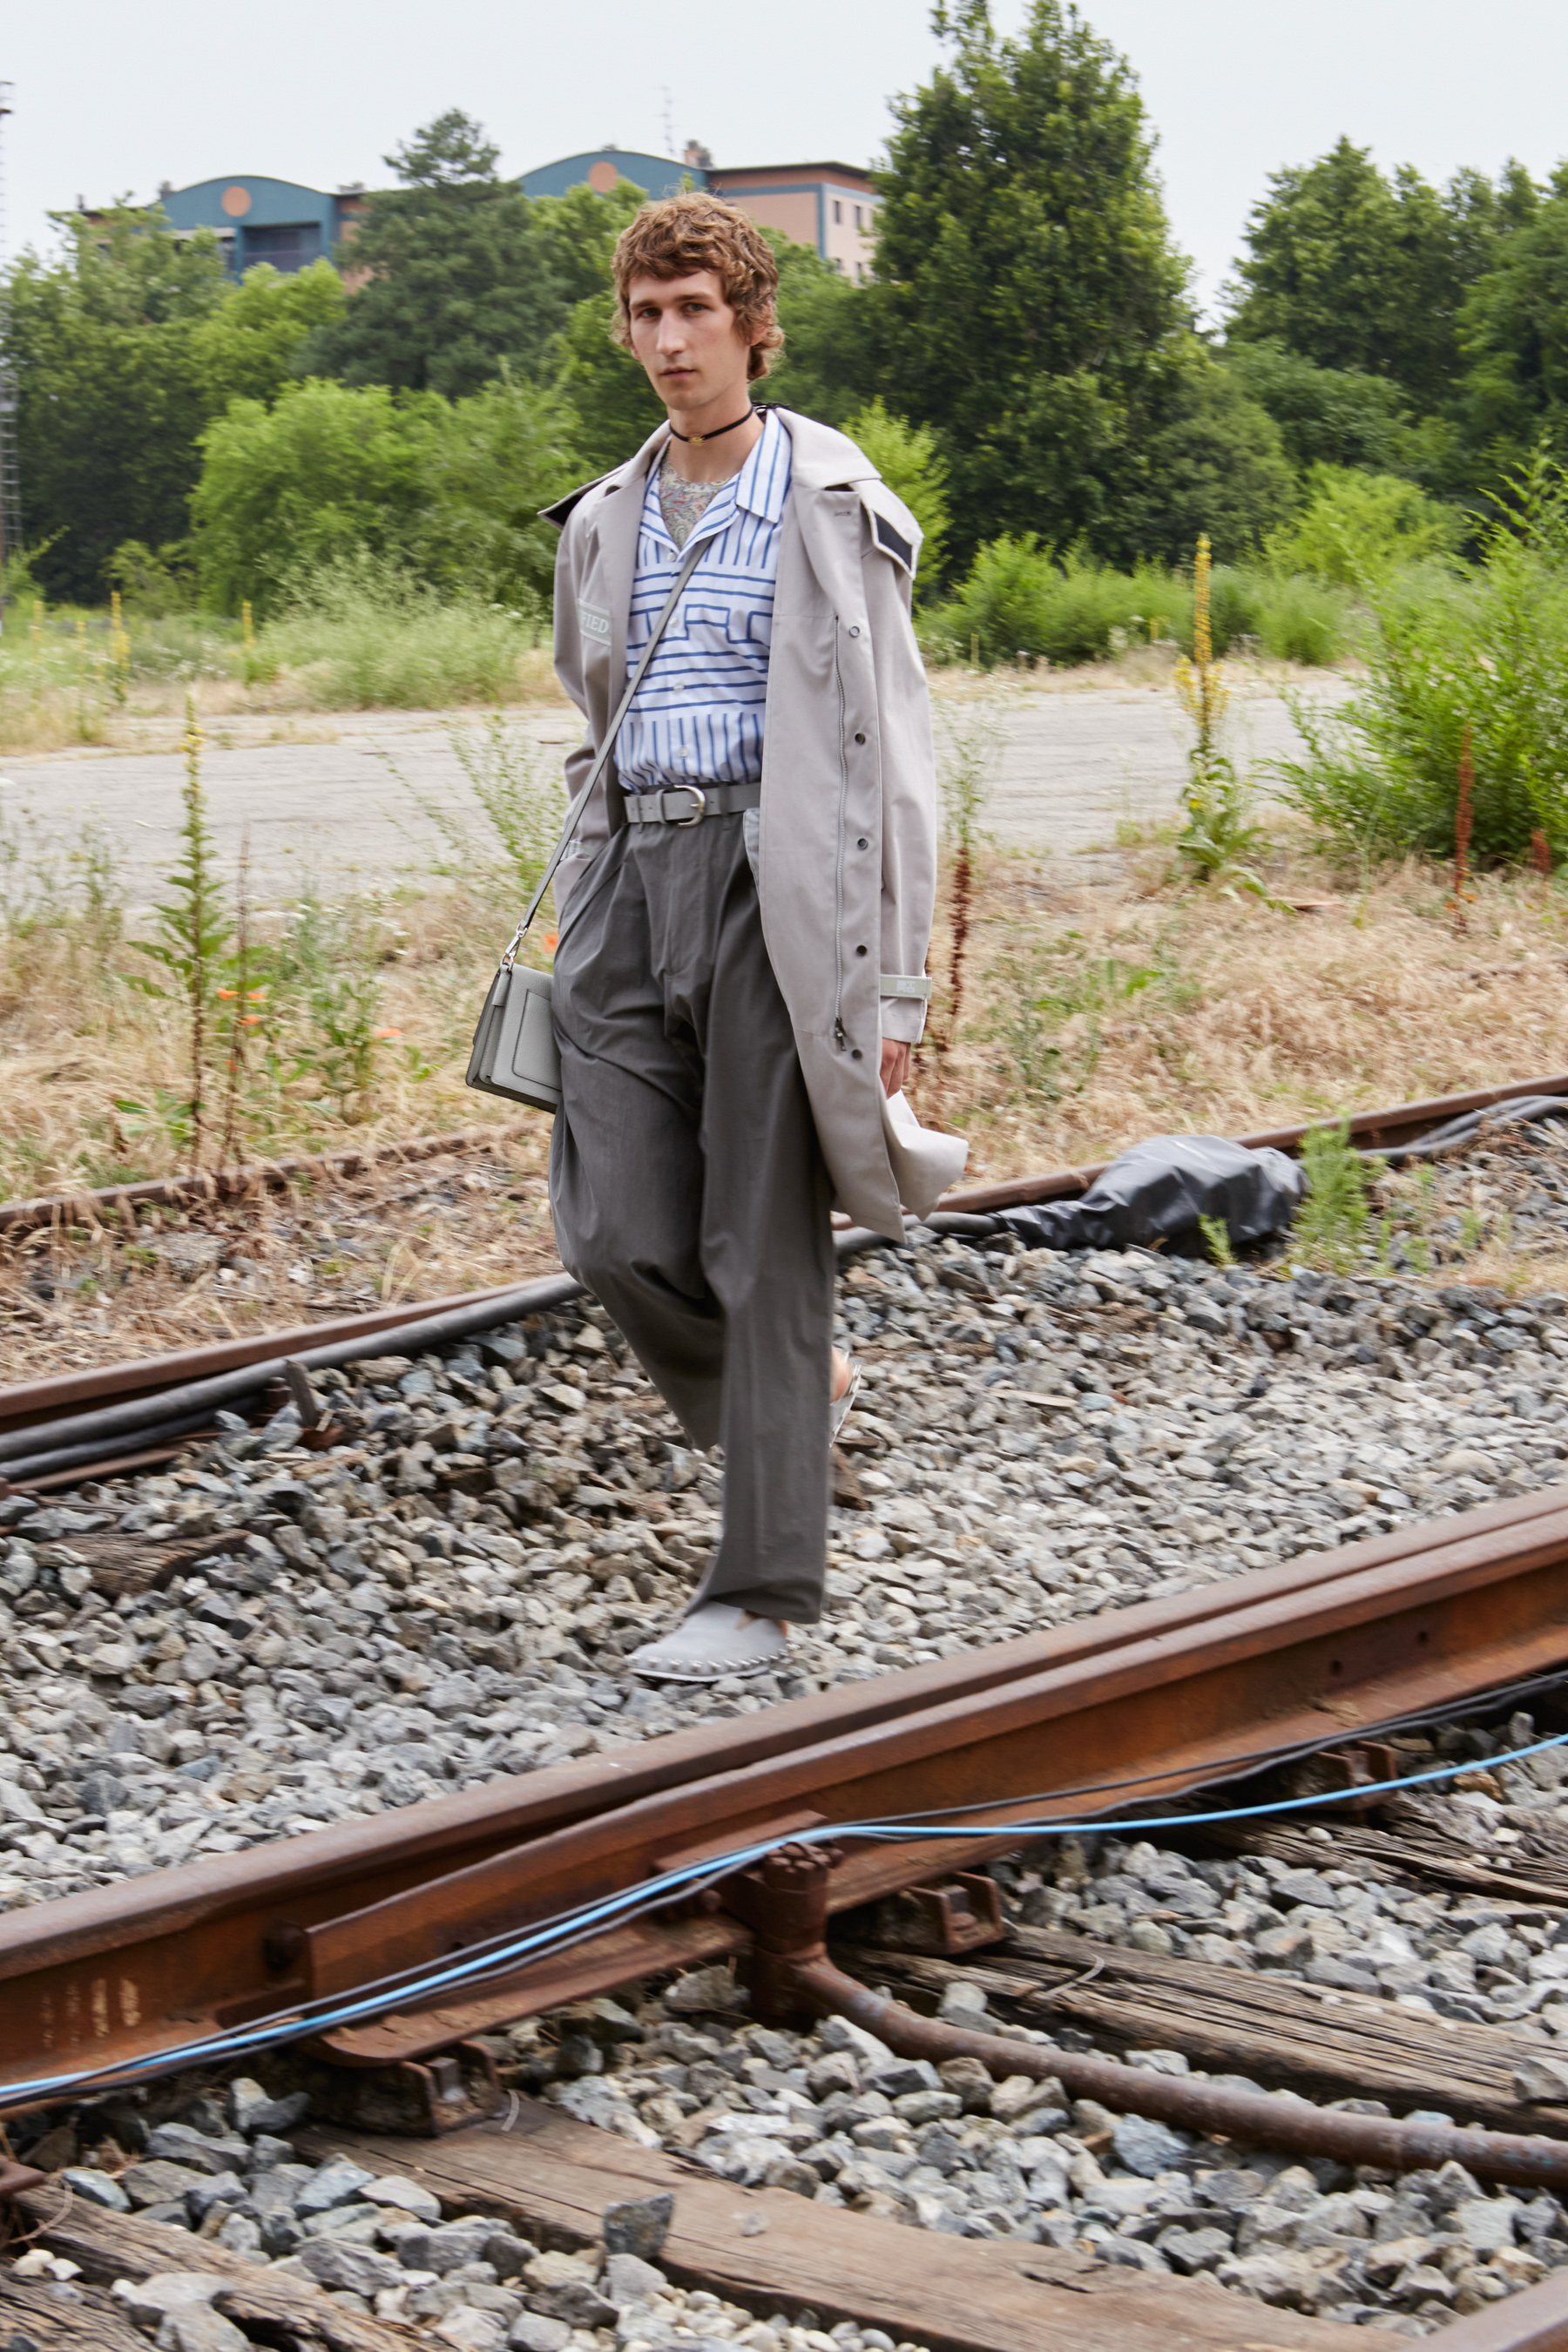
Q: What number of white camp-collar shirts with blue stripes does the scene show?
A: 1